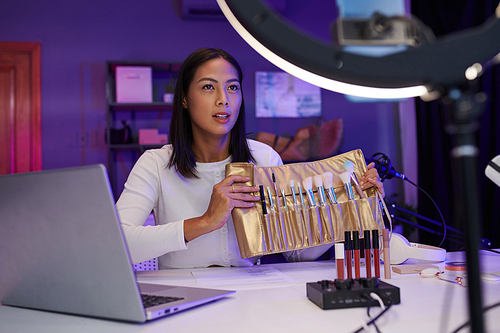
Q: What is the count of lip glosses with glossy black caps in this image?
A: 4